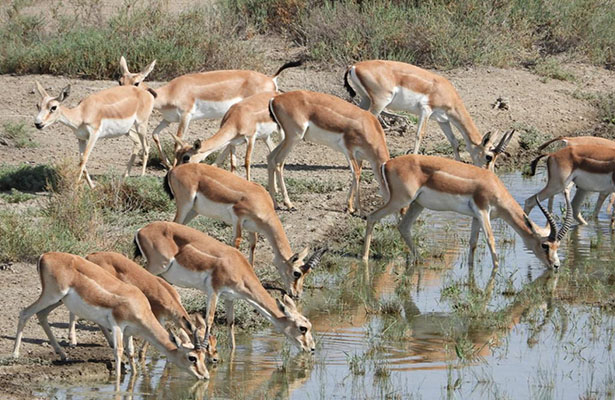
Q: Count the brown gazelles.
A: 12